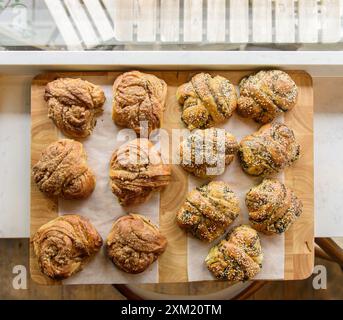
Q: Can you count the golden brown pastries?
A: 13